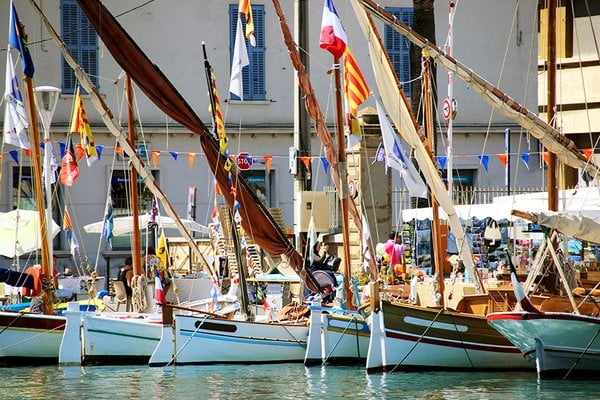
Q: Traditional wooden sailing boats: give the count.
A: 6